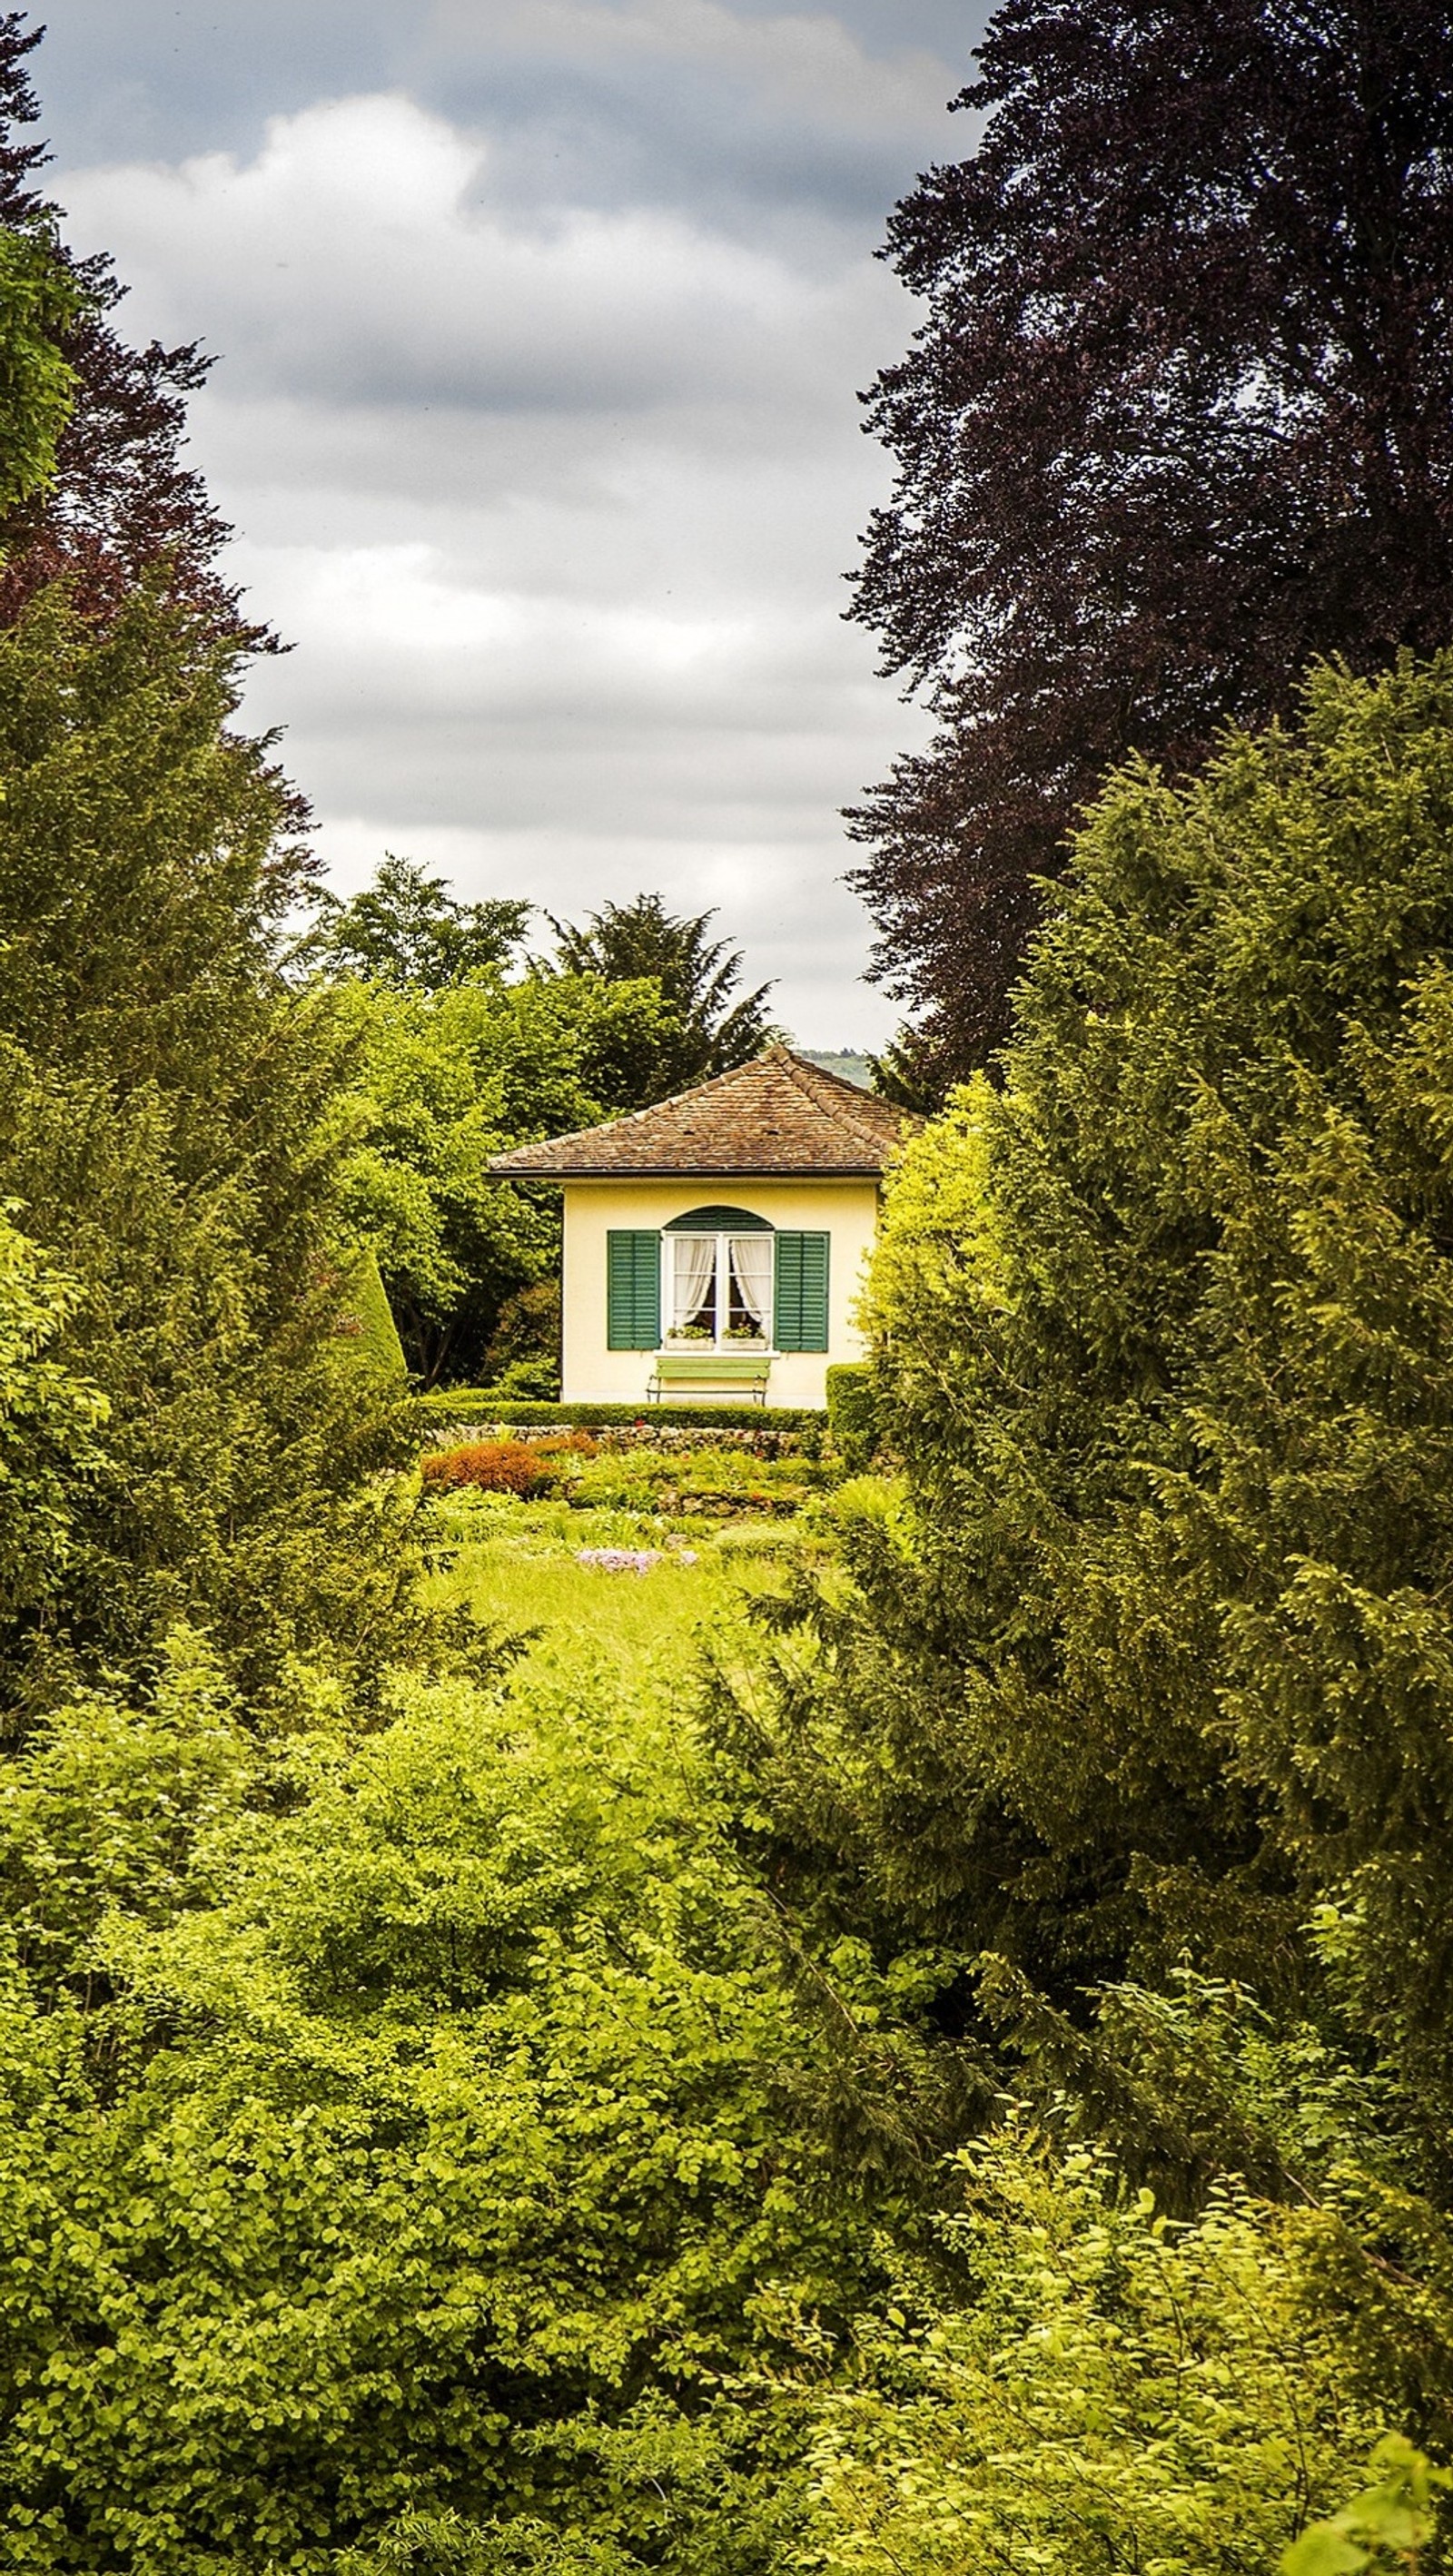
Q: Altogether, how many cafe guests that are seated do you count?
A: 0